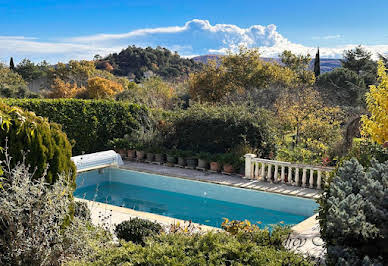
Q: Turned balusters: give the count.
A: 11